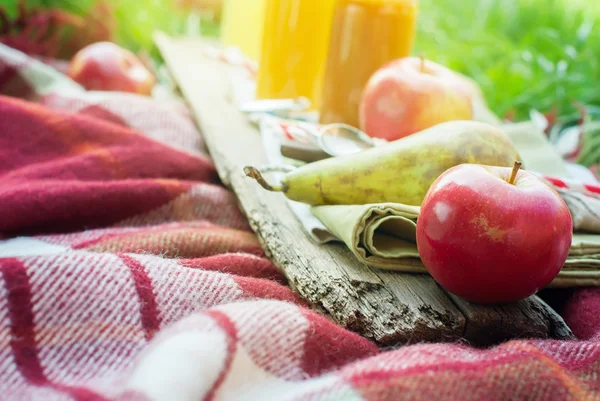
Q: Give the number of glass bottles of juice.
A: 3